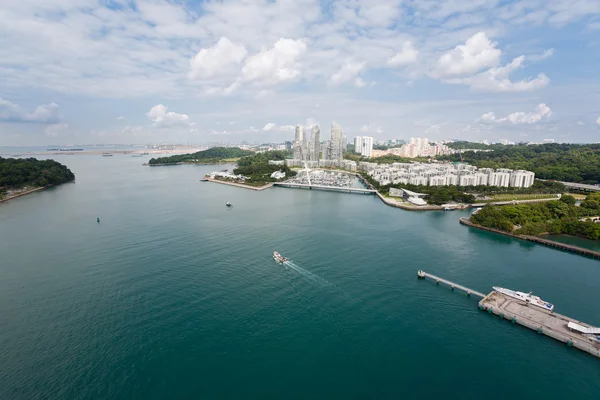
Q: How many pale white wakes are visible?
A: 1